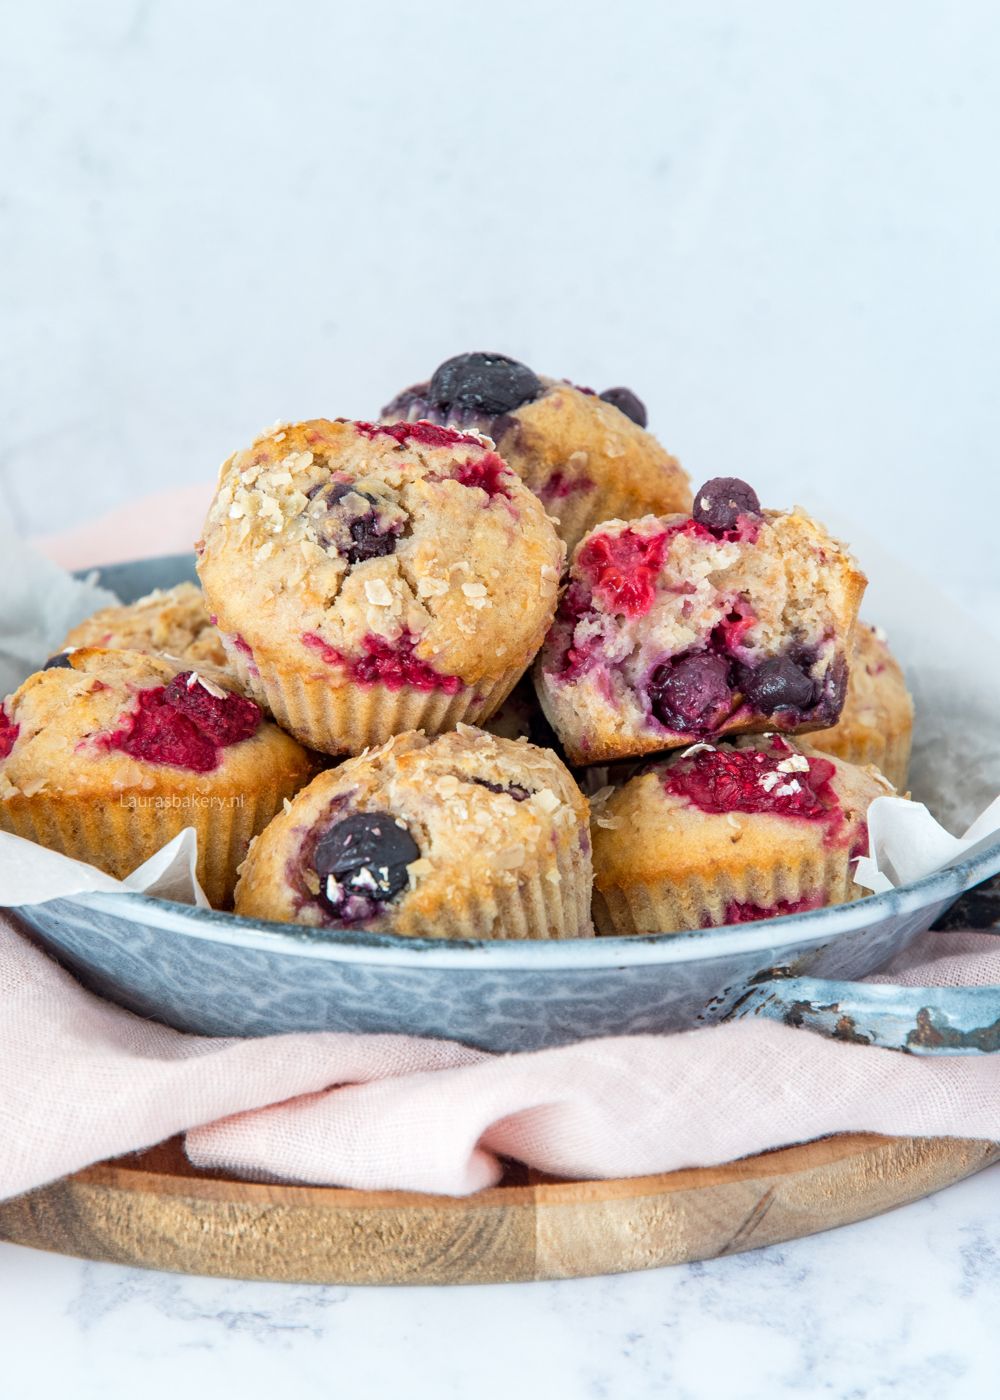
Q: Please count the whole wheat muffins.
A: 8